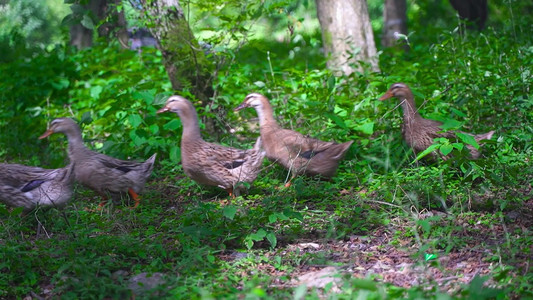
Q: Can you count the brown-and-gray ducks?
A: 5